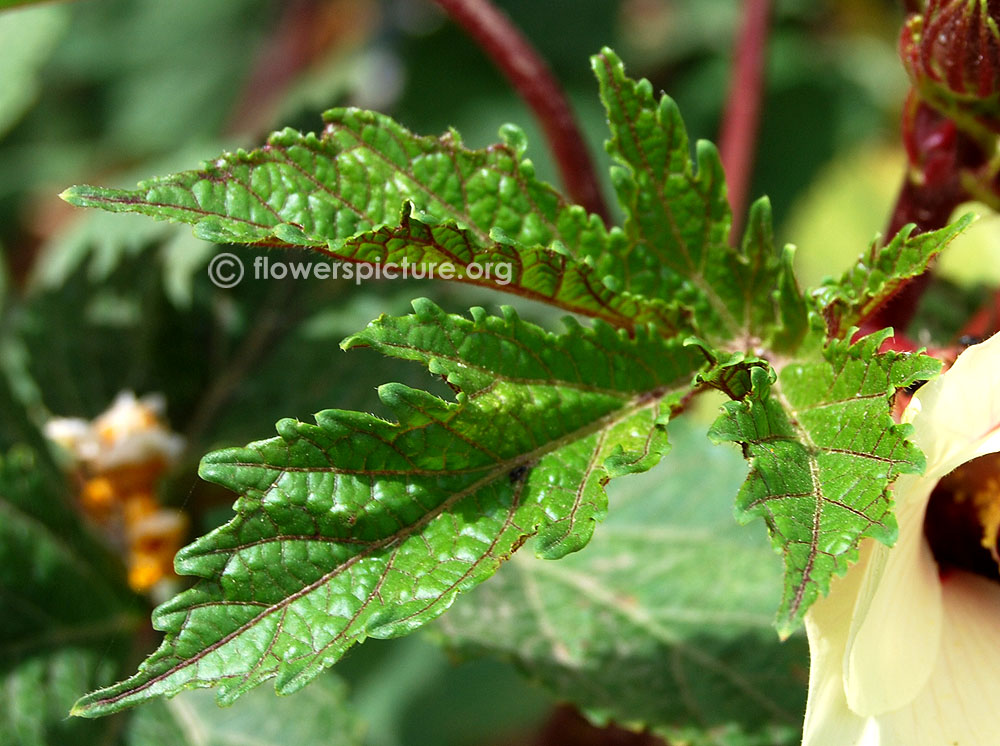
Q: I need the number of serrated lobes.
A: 5